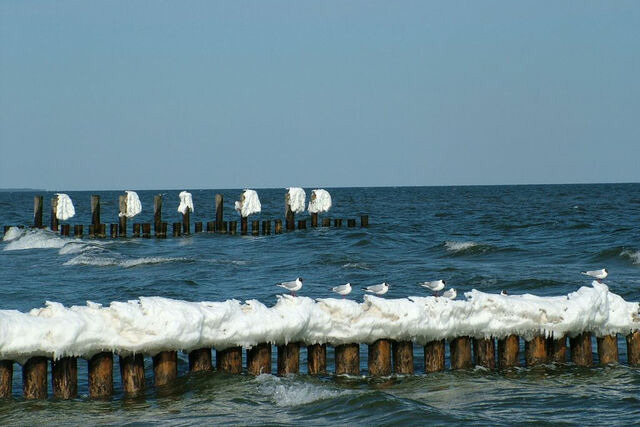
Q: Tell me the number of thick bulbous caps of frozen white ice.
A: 6